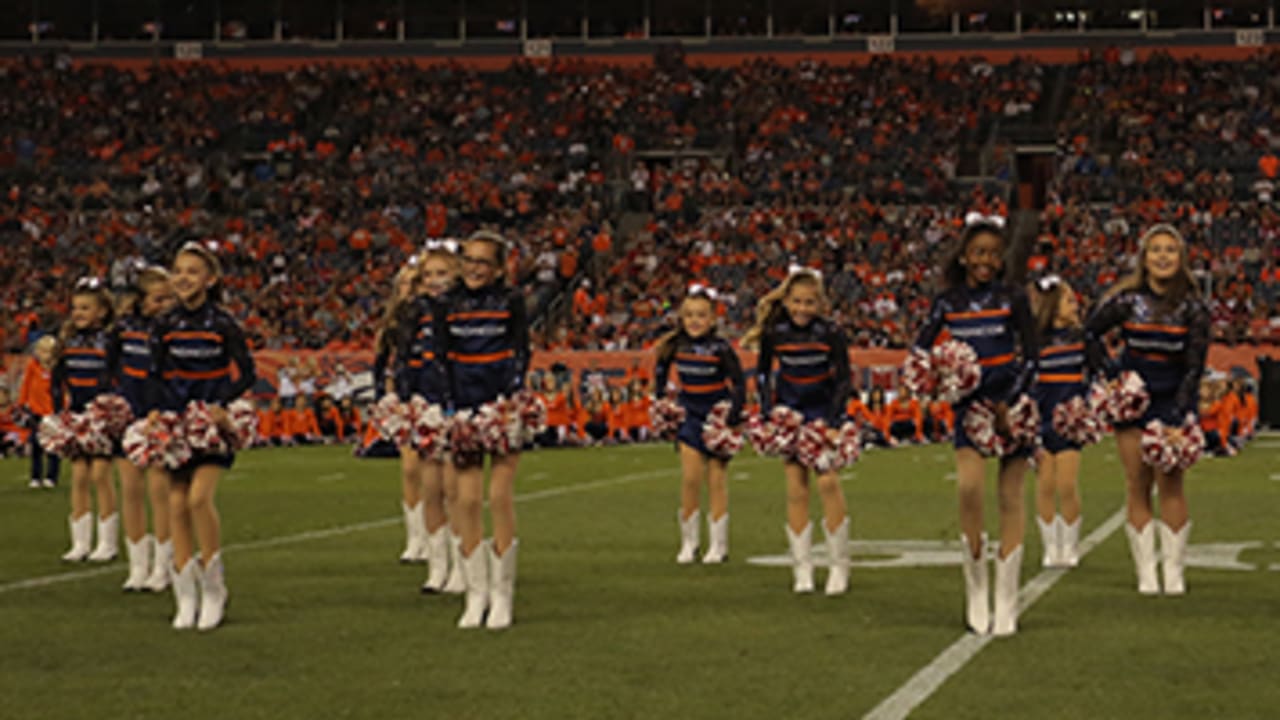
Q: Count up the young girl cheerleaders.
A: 11